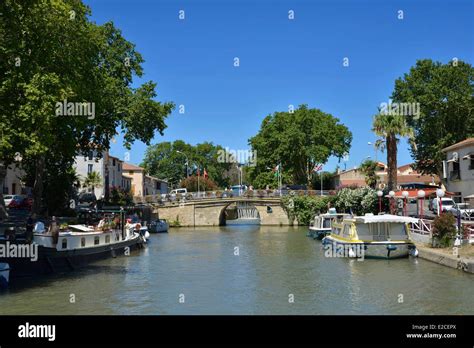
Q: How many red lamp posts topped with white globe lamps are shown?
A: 5